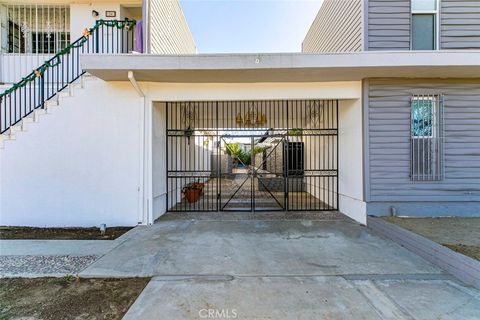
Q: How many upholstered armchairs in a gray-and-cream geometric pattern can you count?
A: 0